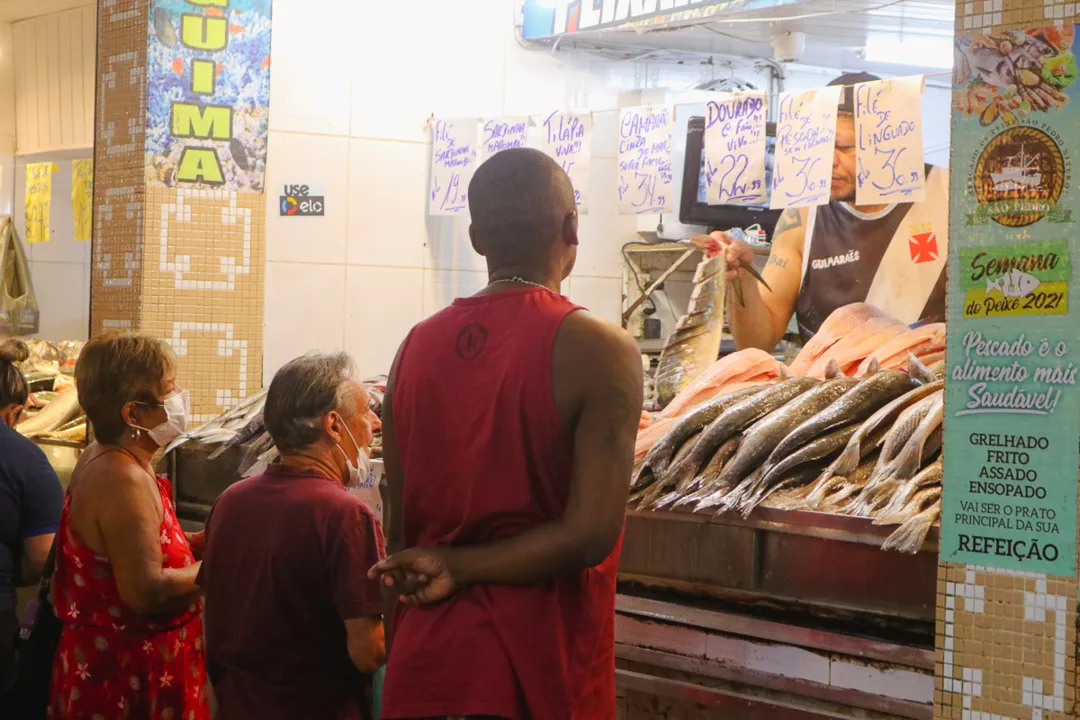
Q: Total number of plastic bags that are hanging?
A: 1